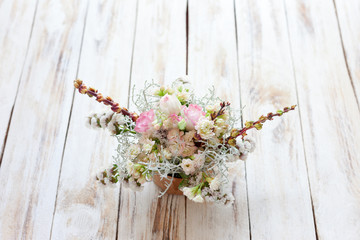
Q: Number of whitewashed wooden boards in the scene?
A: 8